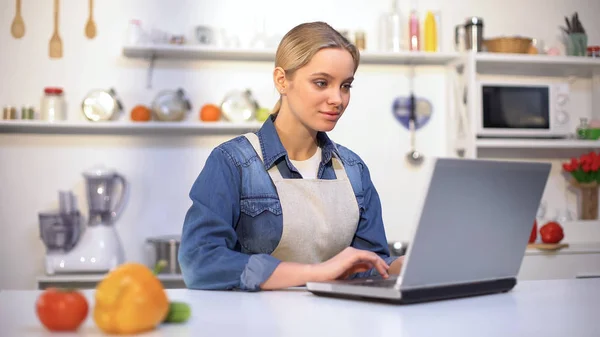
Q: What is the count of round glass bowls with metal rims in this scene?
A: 3